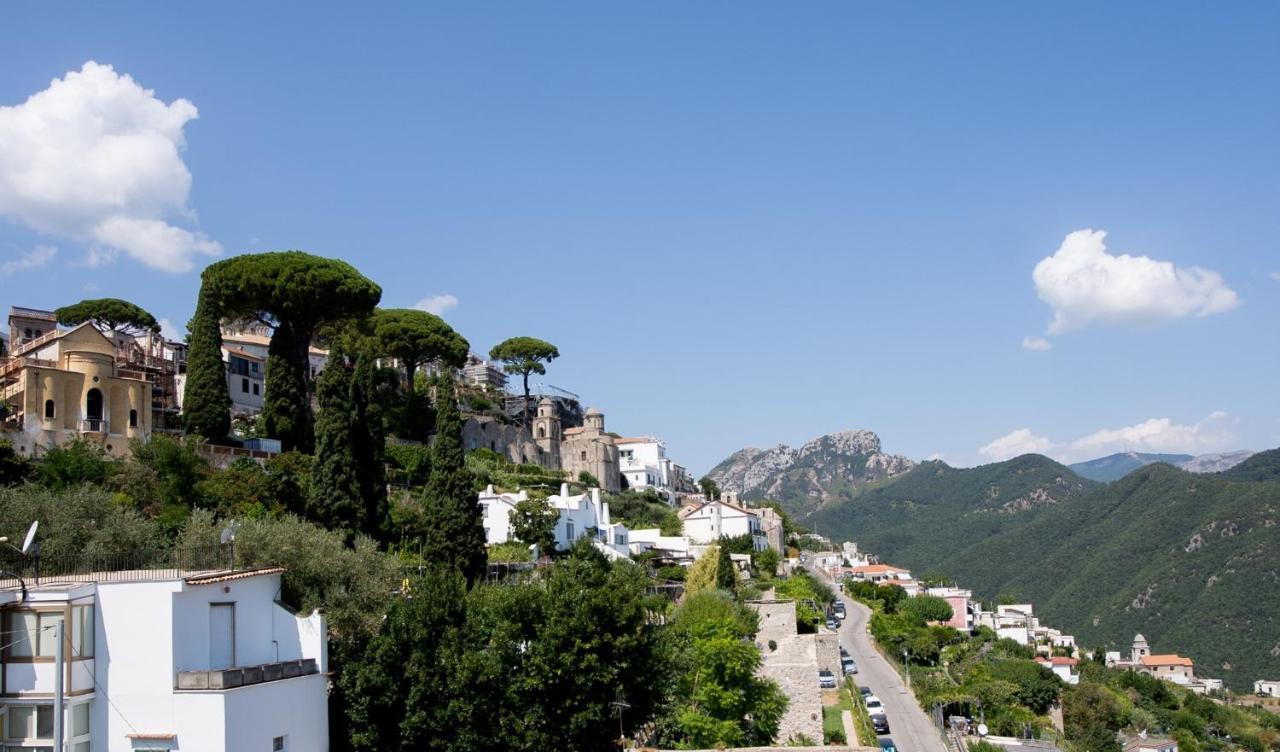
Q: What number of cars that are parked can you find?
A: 11